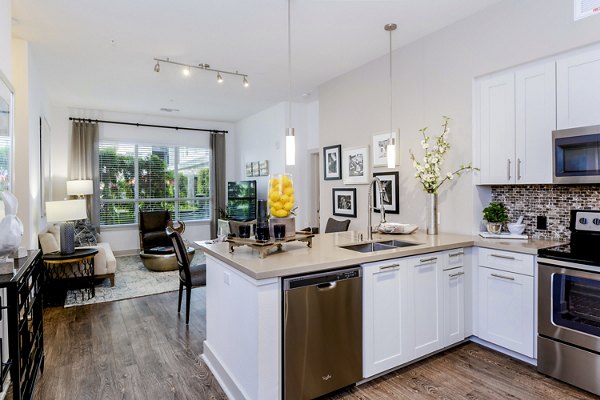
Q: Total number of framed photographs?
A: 5